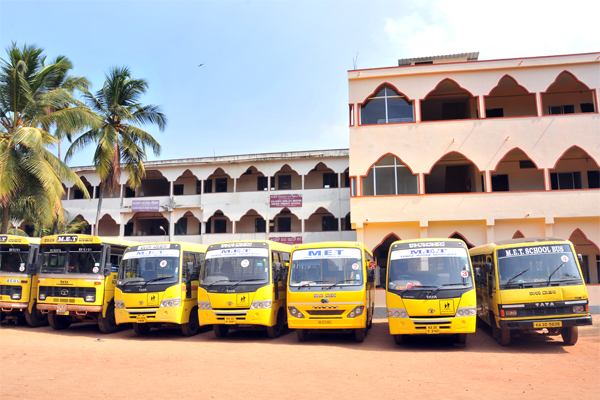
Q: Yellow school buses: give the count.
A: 7